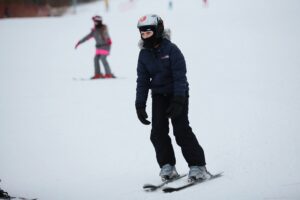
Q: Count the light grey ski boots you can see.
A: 2